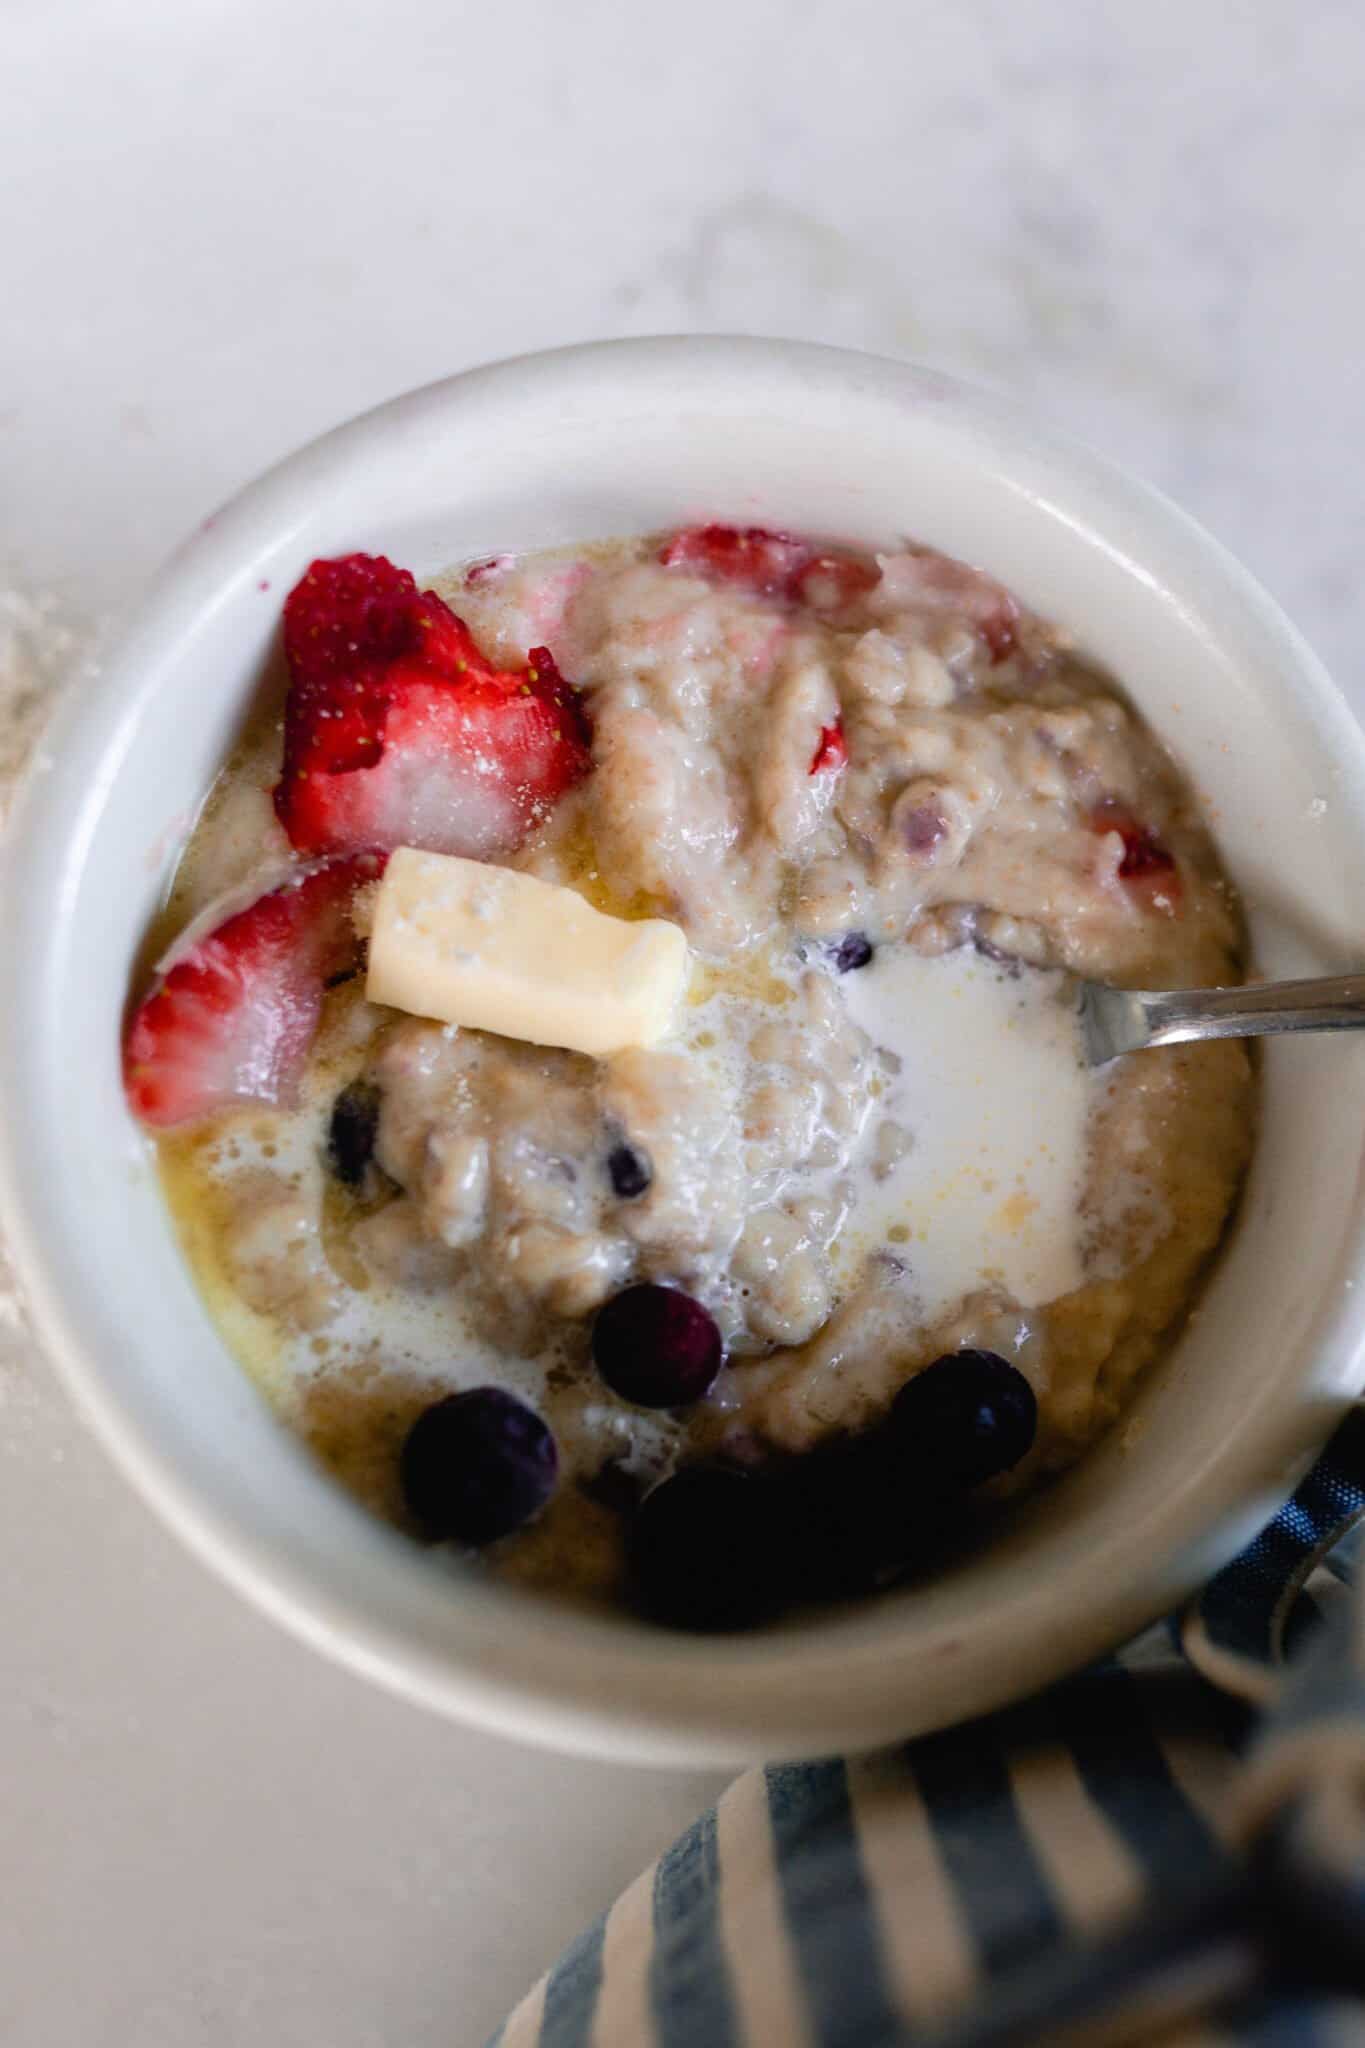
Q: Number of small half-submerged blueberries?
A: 3